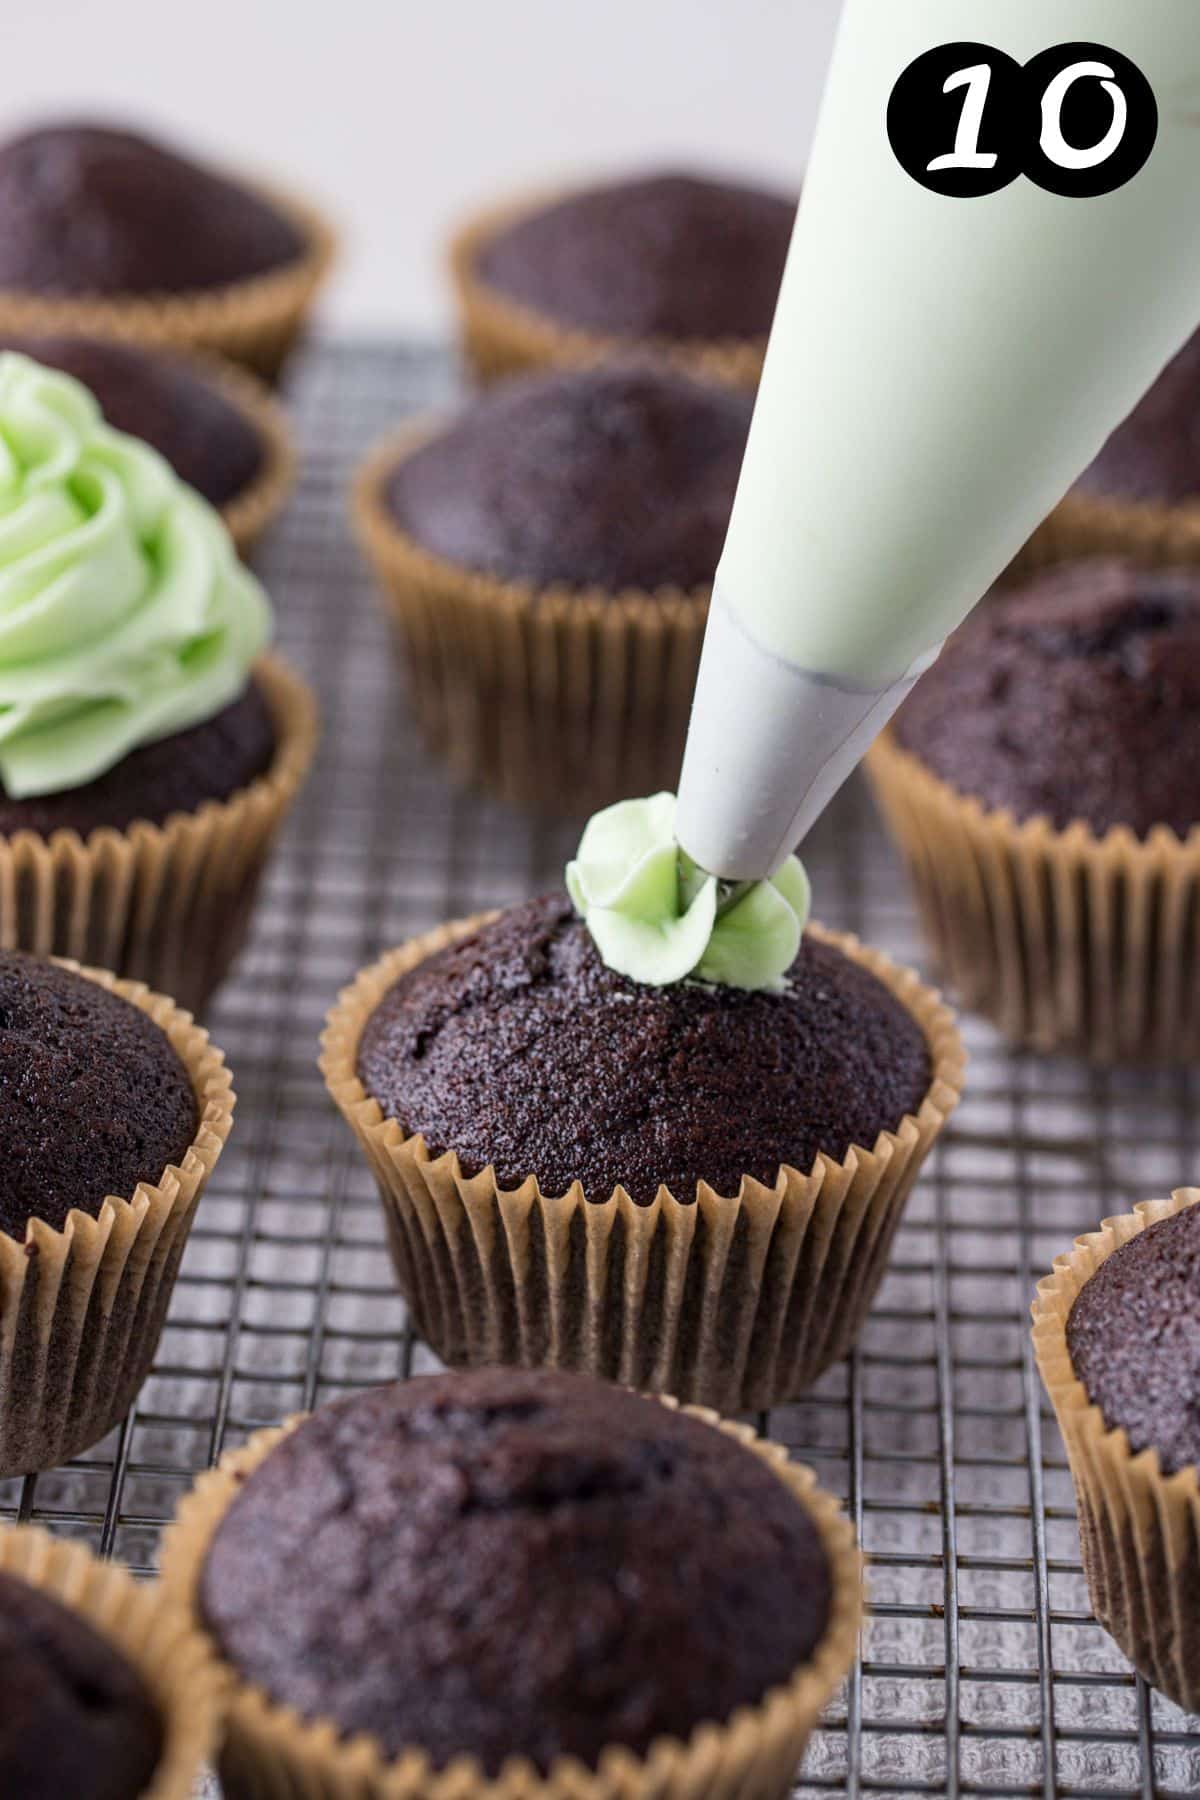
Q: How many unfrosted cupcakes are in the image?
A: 10